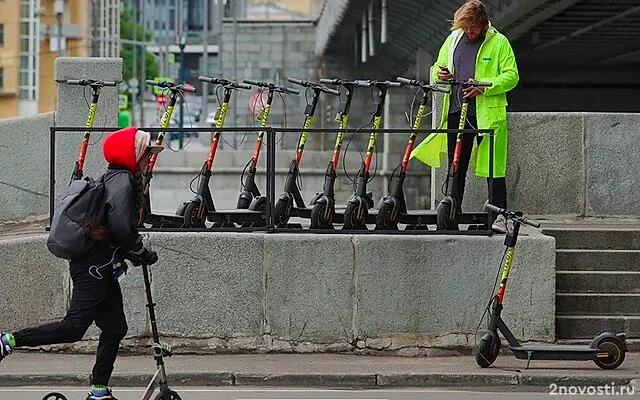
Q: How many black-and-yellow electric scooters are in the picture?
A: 10